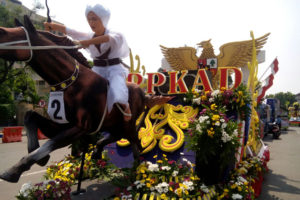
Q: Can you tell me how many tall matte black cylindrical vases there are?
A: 1